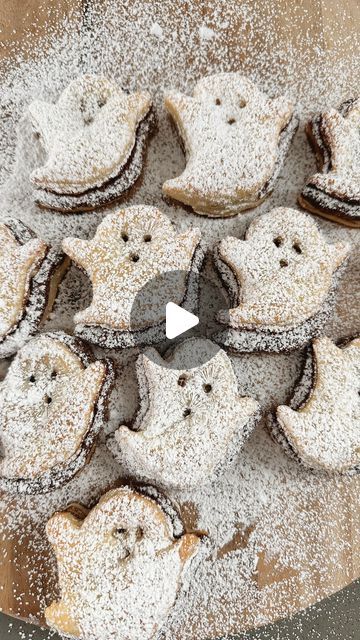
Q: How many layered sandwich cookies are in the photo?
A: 10